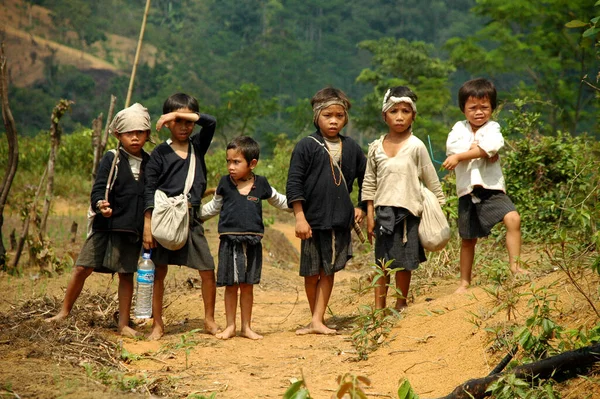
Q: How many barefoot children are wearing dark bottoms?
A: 6